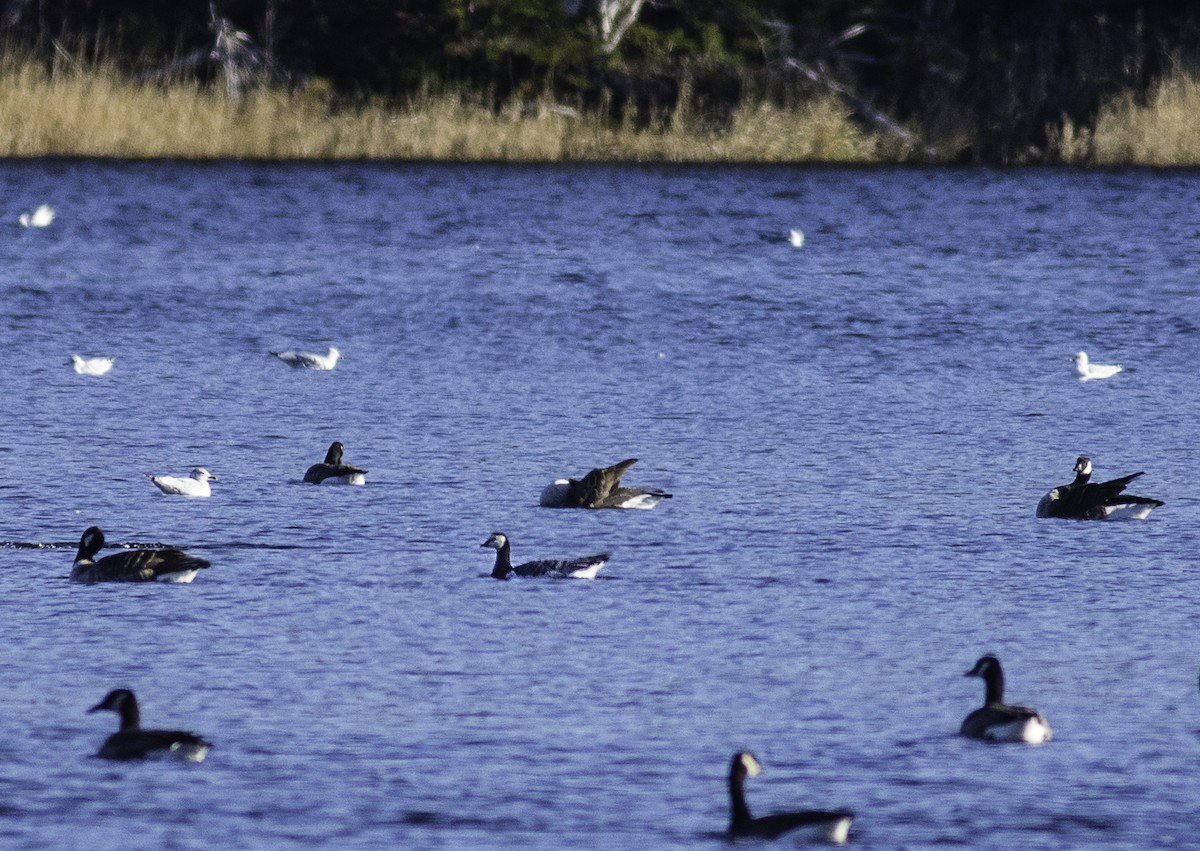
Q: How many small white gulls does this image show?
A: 6